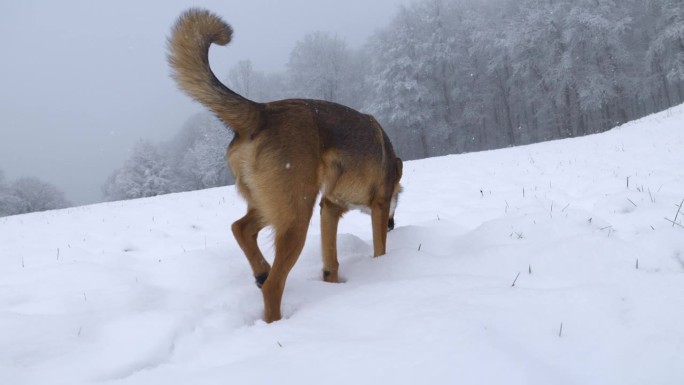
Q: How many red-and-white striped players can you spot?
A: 0